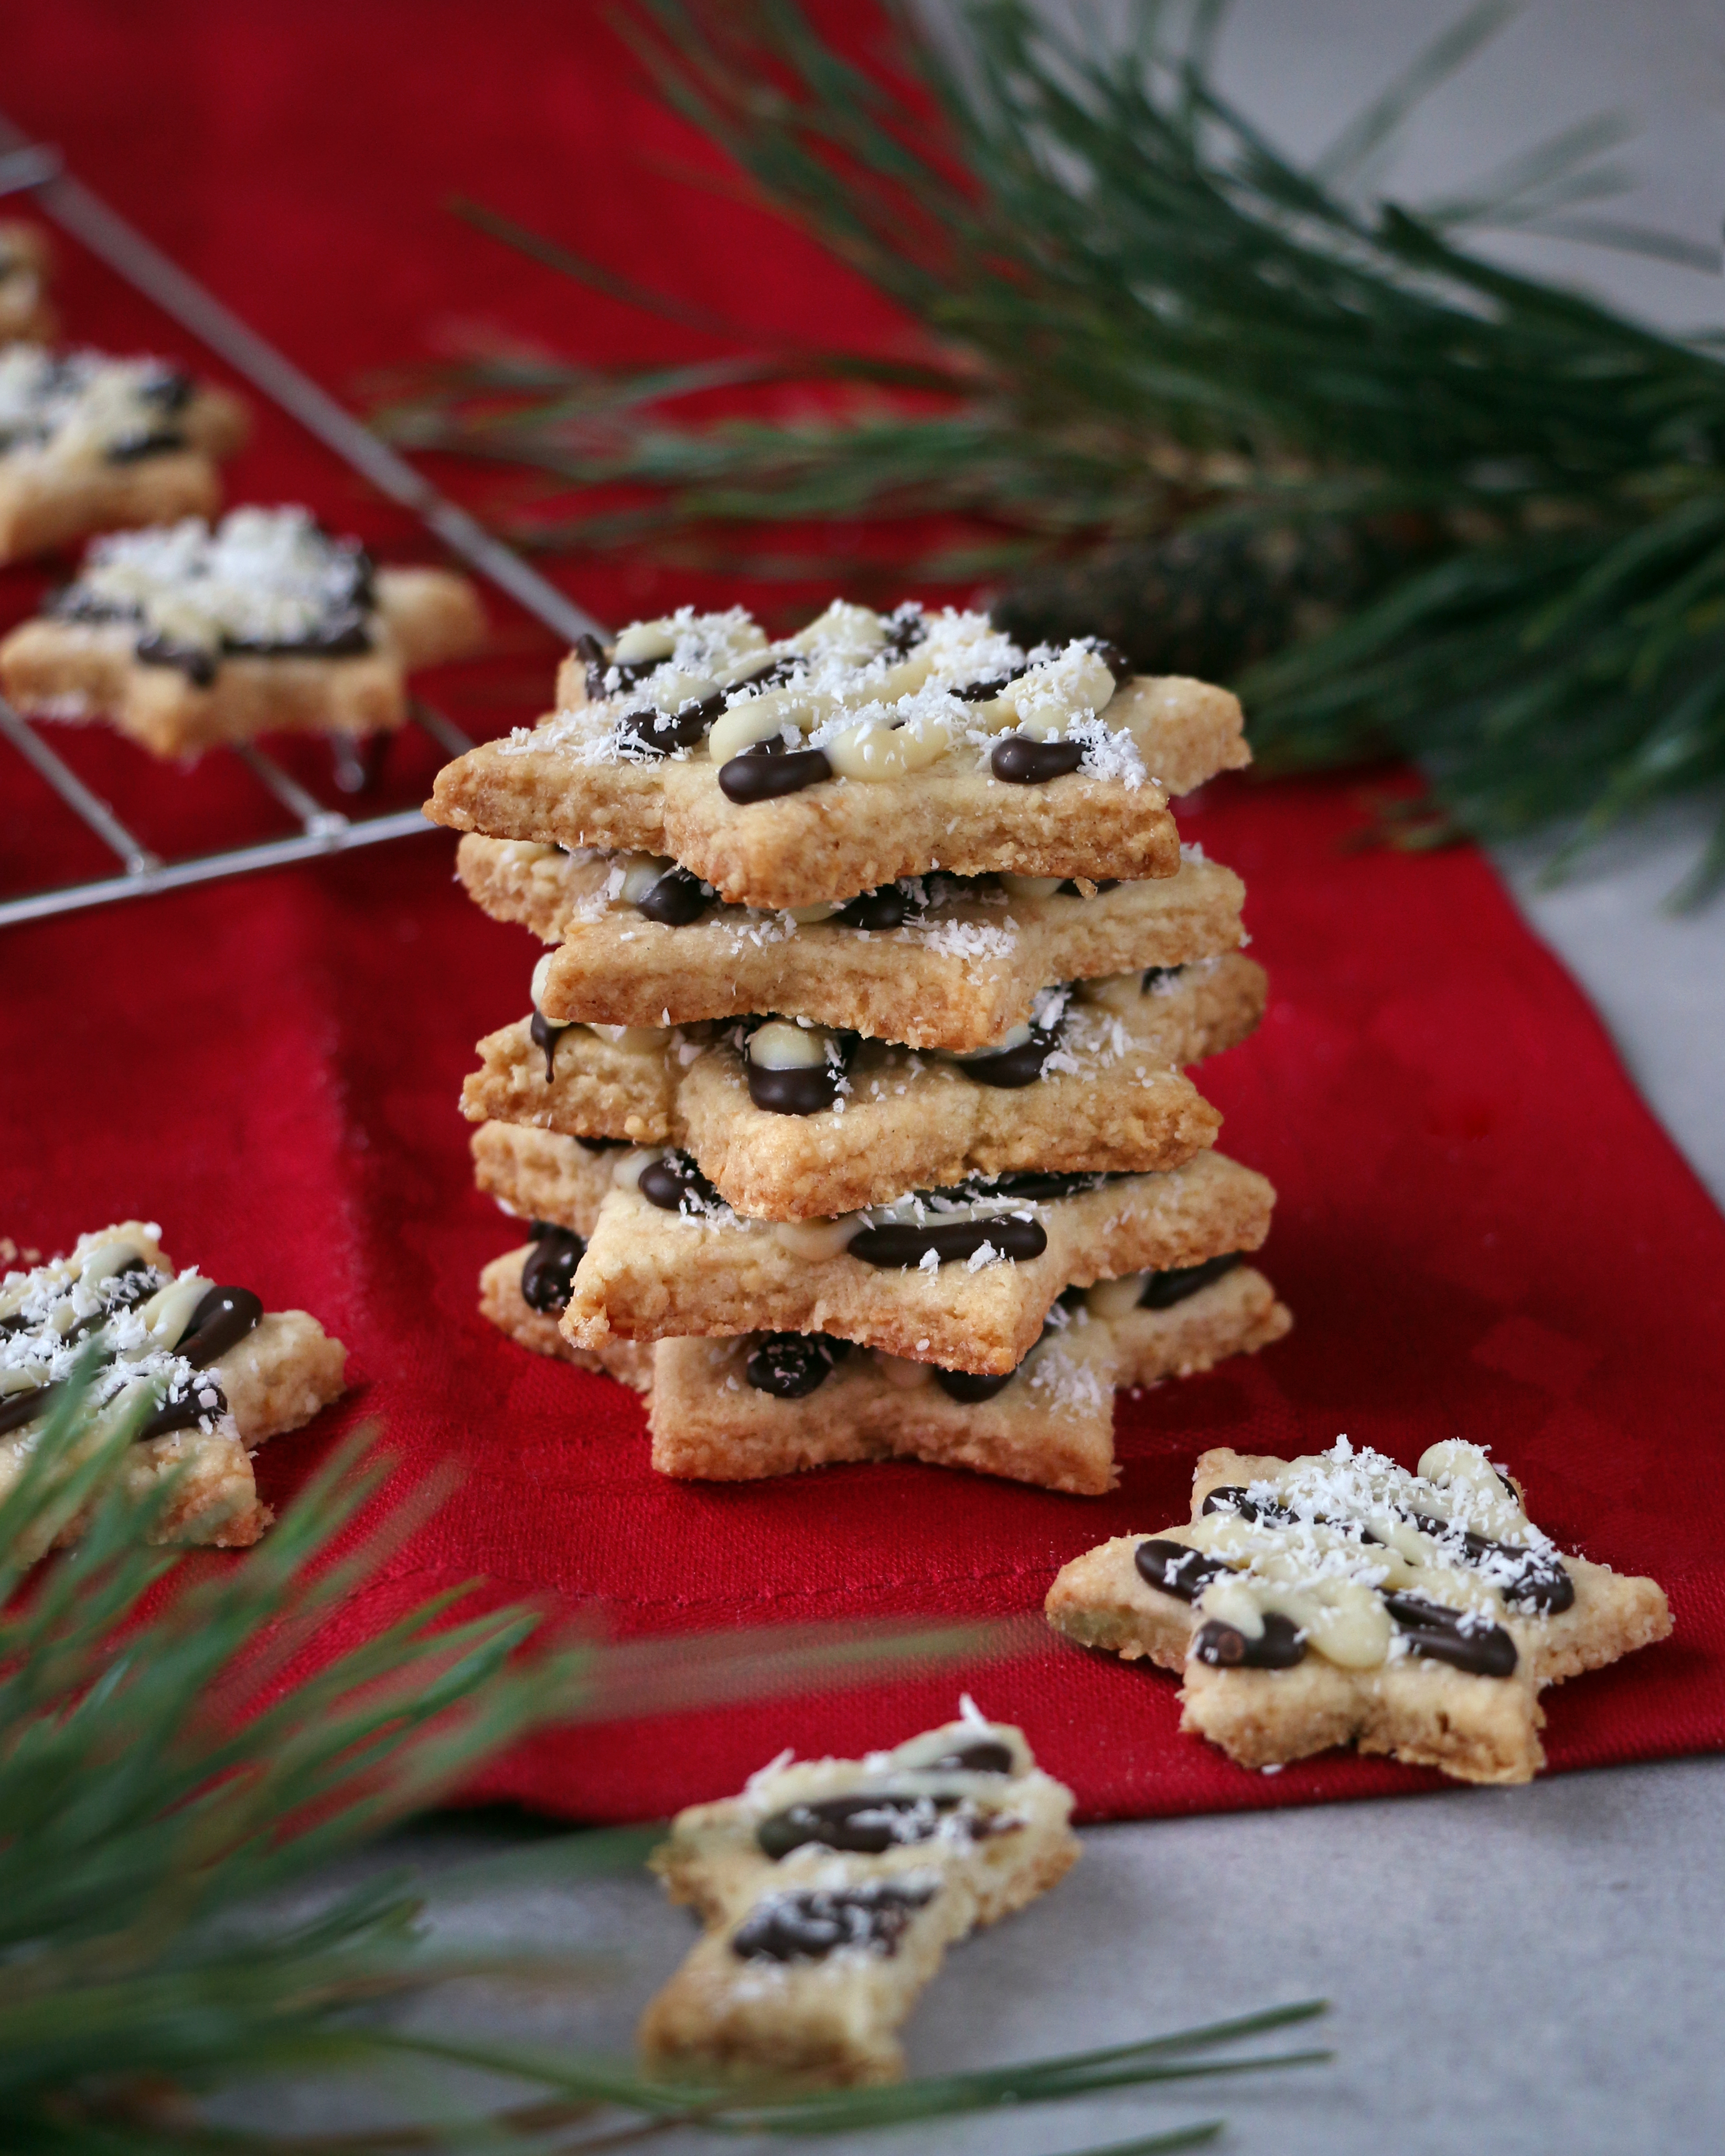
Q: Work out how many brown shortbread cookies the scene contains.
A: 11